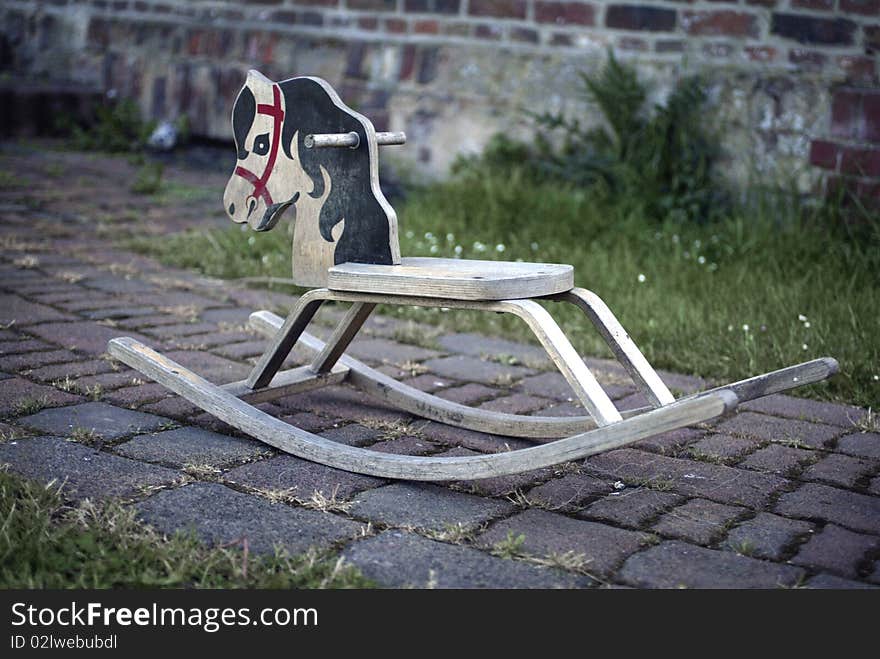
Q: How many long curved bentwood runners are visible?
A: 2